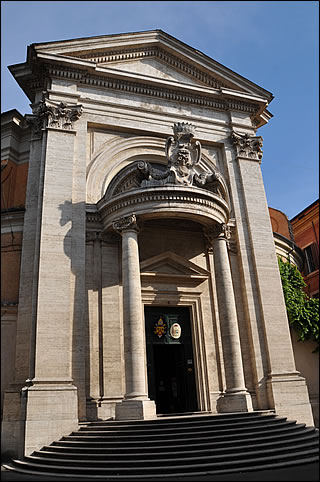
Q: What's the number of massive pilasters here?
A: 2